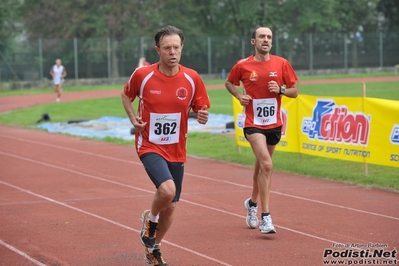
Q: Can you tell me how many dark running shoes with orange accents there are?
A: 2